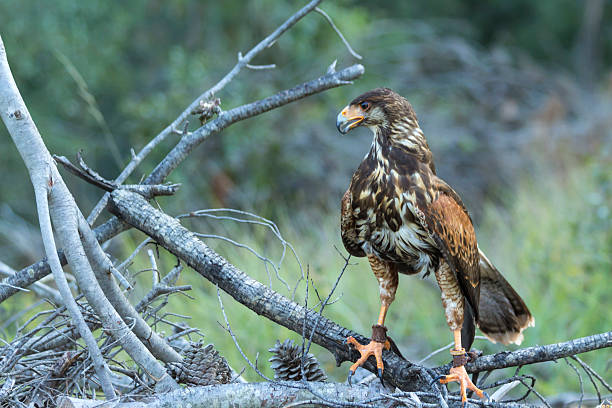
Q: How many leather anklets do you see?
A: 2